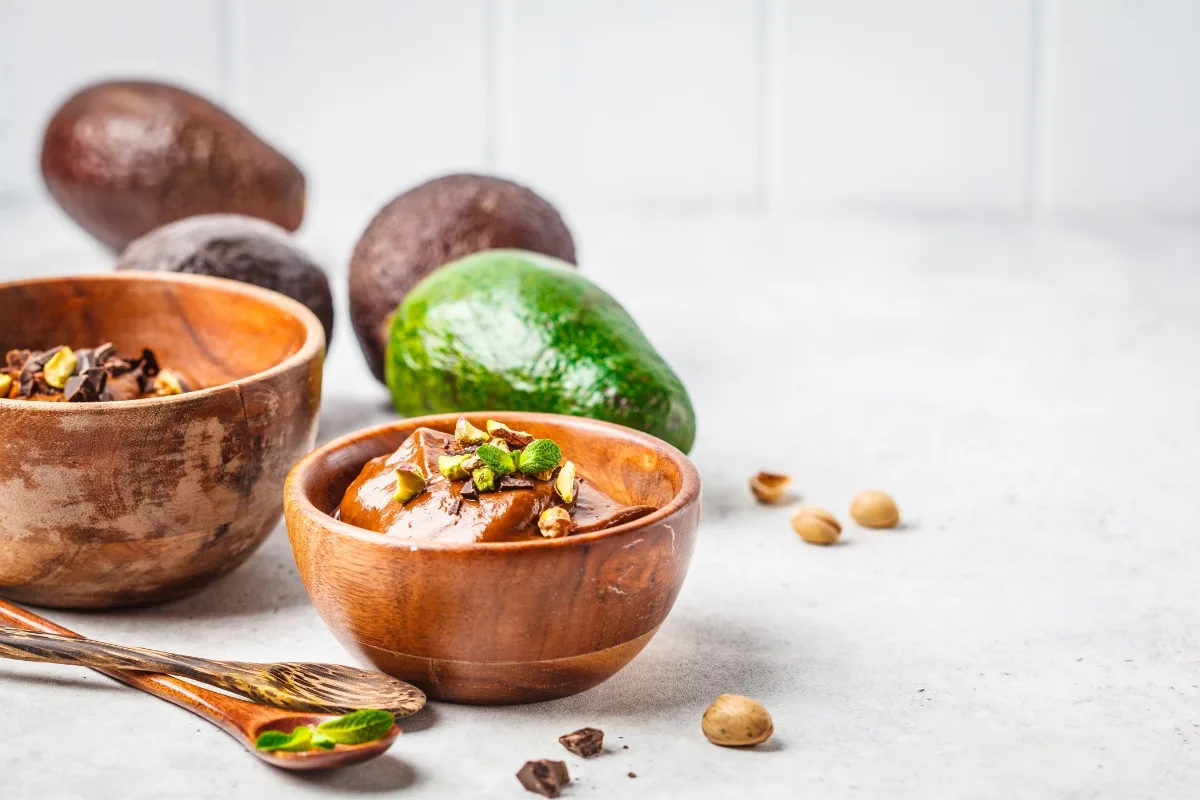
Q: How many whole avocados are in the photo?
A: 4